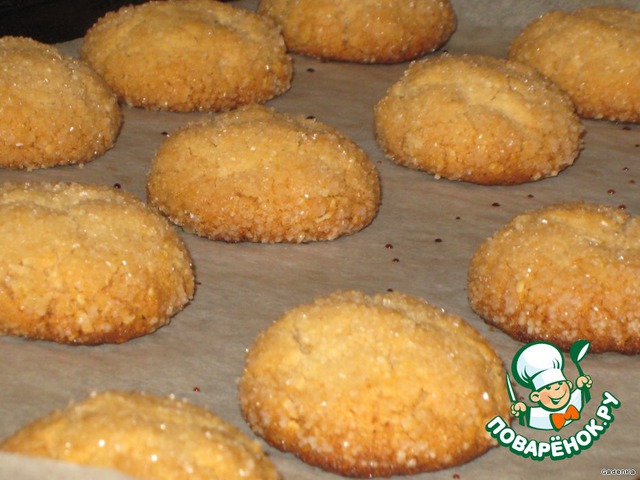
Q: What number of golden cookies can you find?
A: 10